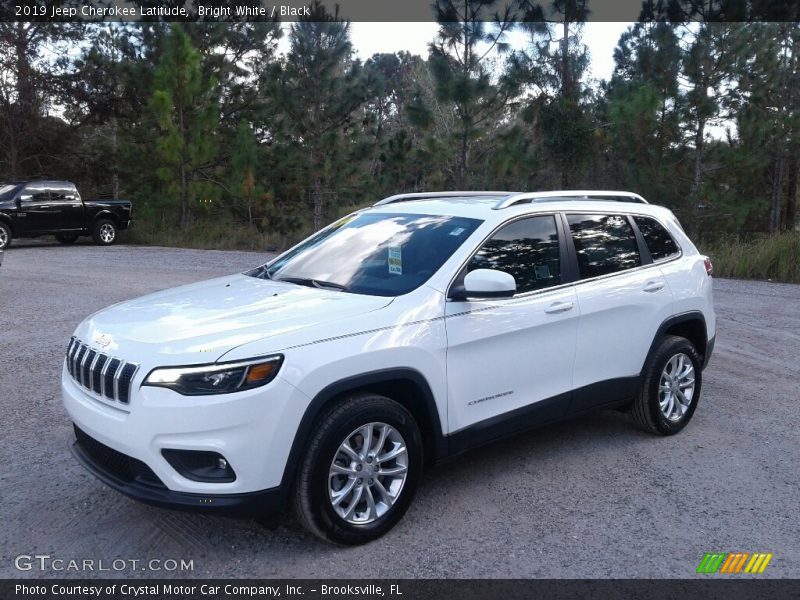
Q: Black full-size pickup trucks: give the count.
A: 1